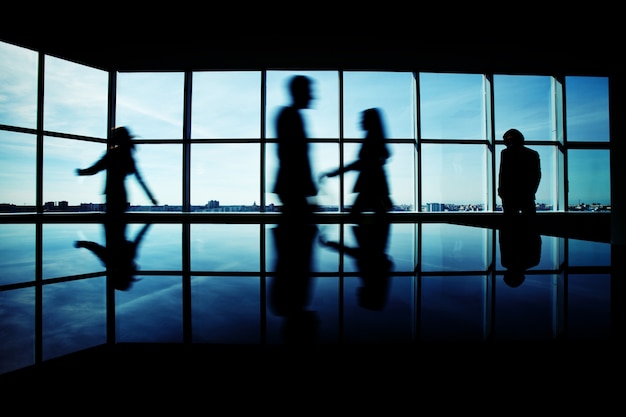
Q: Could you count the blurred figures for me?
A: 3